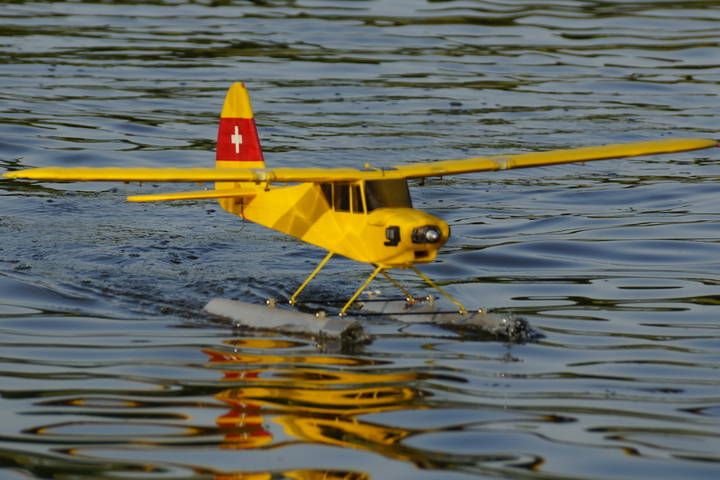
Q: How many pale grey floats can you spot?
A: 2